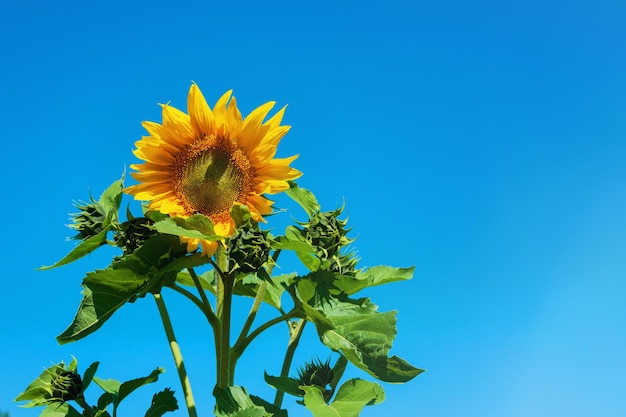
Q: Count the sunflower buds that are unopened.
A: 7